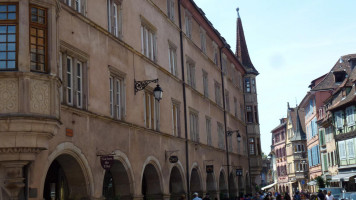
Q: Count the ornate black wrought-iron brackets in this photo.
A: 2